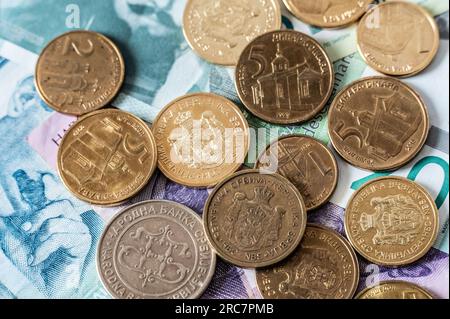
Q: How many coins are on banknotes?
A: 14